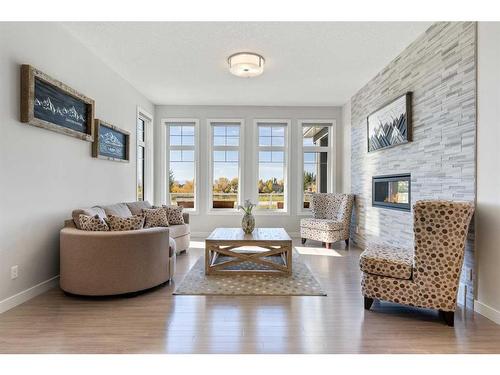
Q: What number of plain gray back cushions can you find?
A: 3